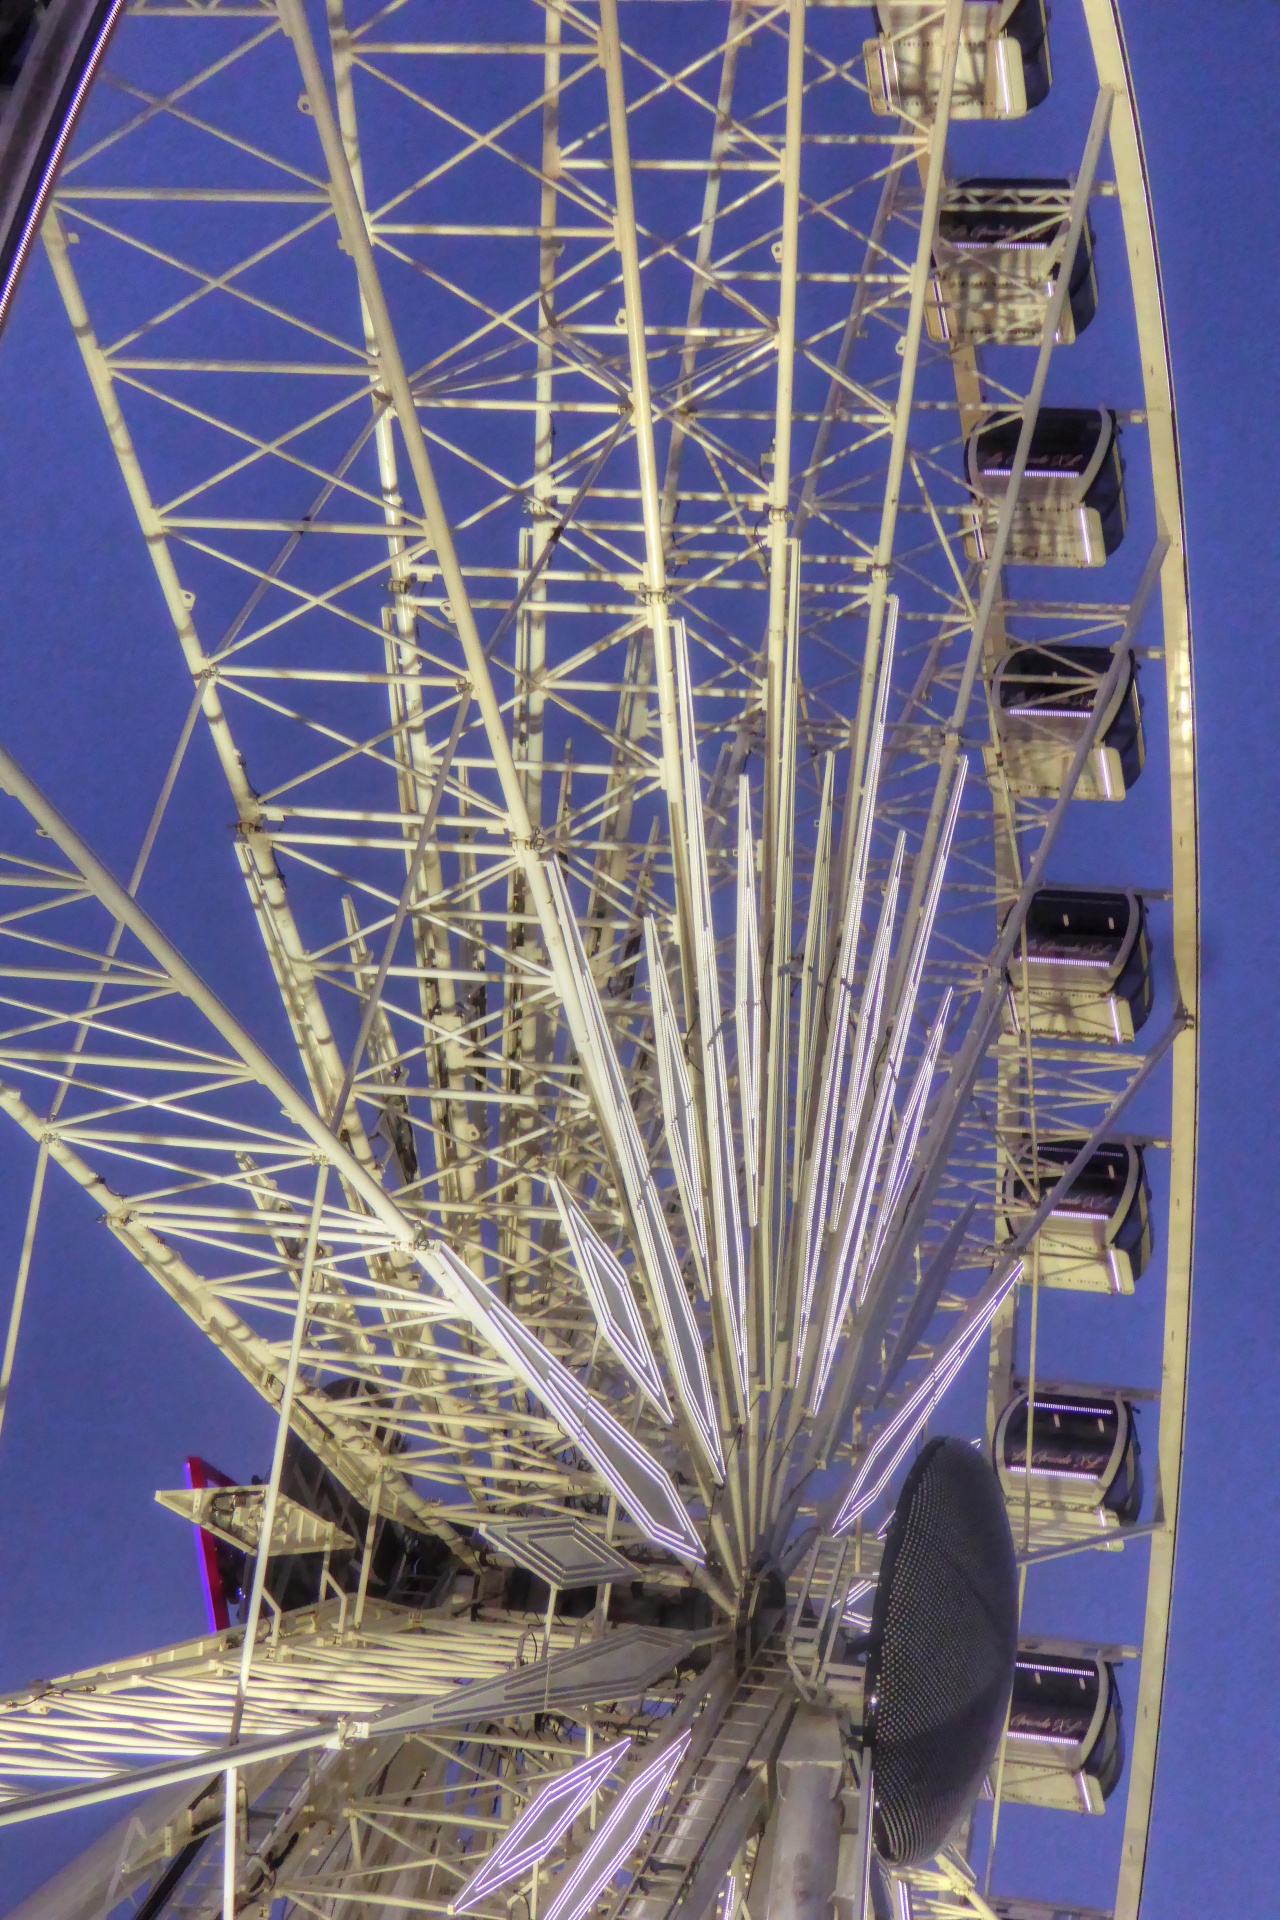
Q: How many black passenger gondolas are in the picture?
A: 8